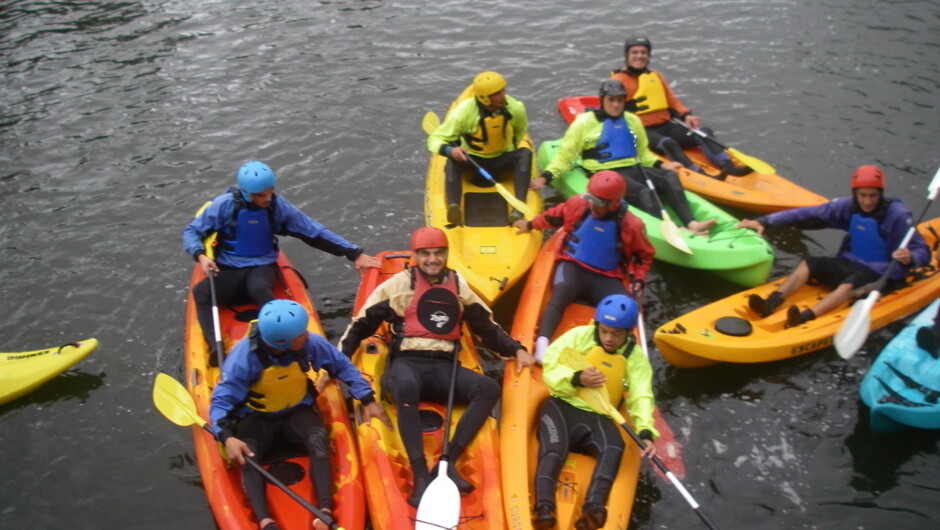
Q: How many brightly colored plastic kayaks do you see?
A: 9